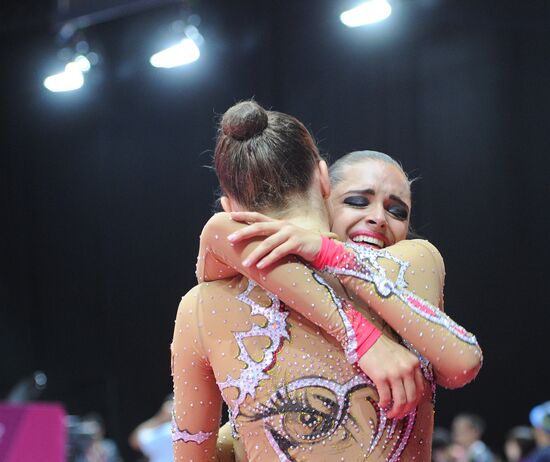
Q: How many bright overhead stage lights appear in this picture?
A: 3